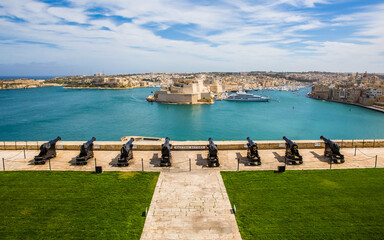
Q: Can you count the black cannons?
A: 8